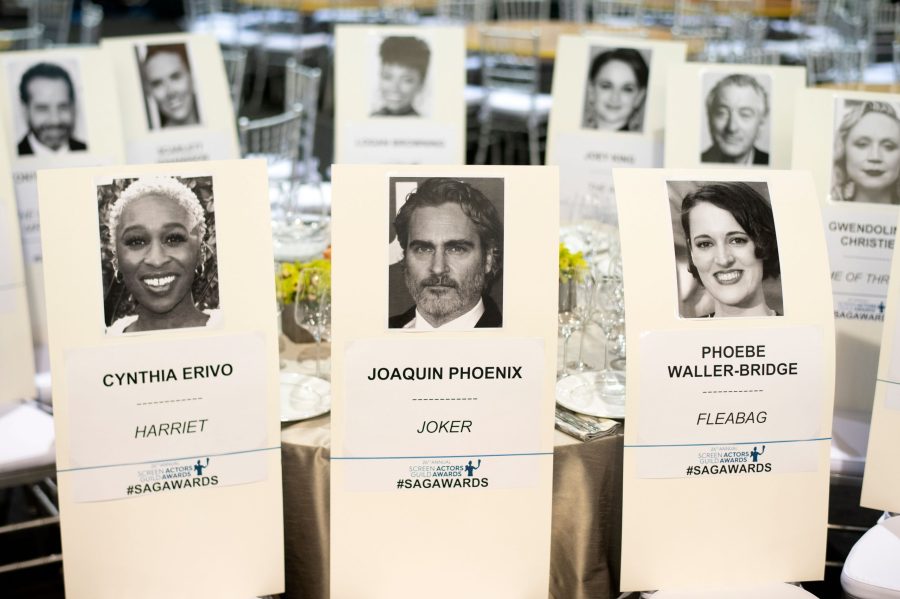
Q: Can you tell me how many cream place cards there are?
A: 11